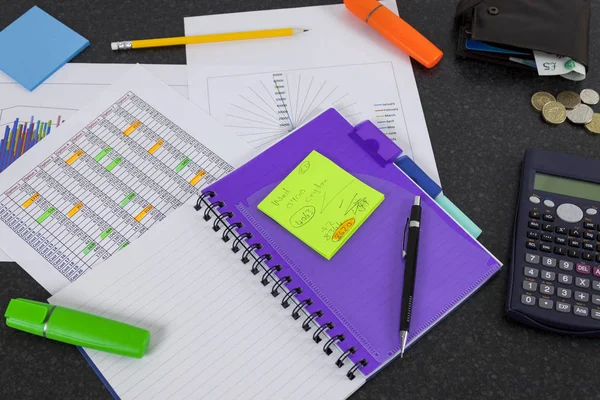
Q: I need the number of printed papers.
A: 3